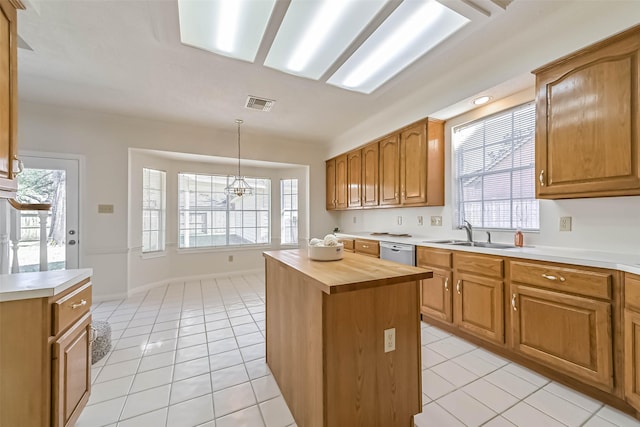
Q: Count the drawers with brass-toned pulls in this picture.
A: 3